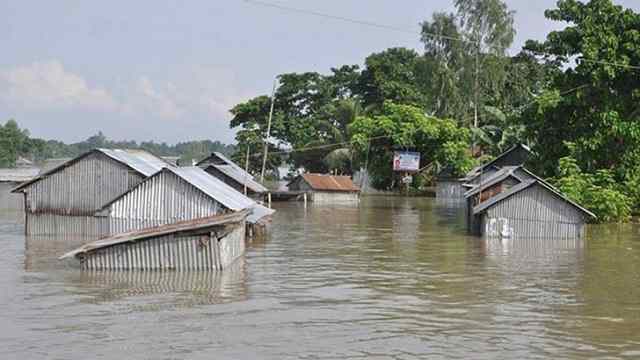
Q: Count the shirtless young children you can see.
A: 0